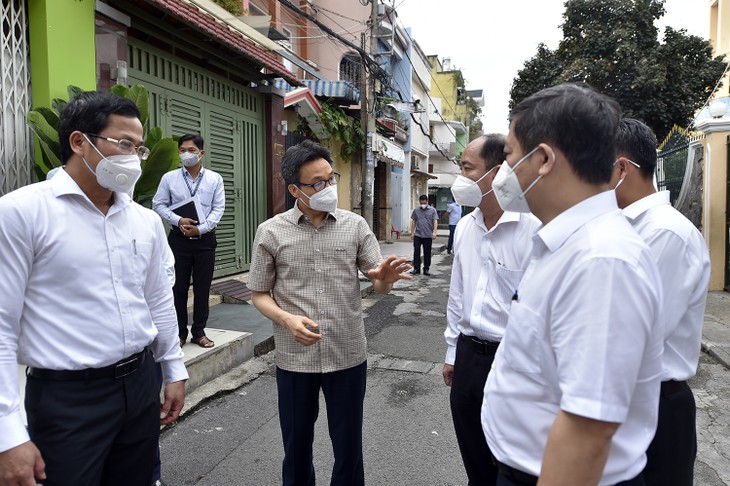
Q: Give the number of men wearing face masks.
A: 7